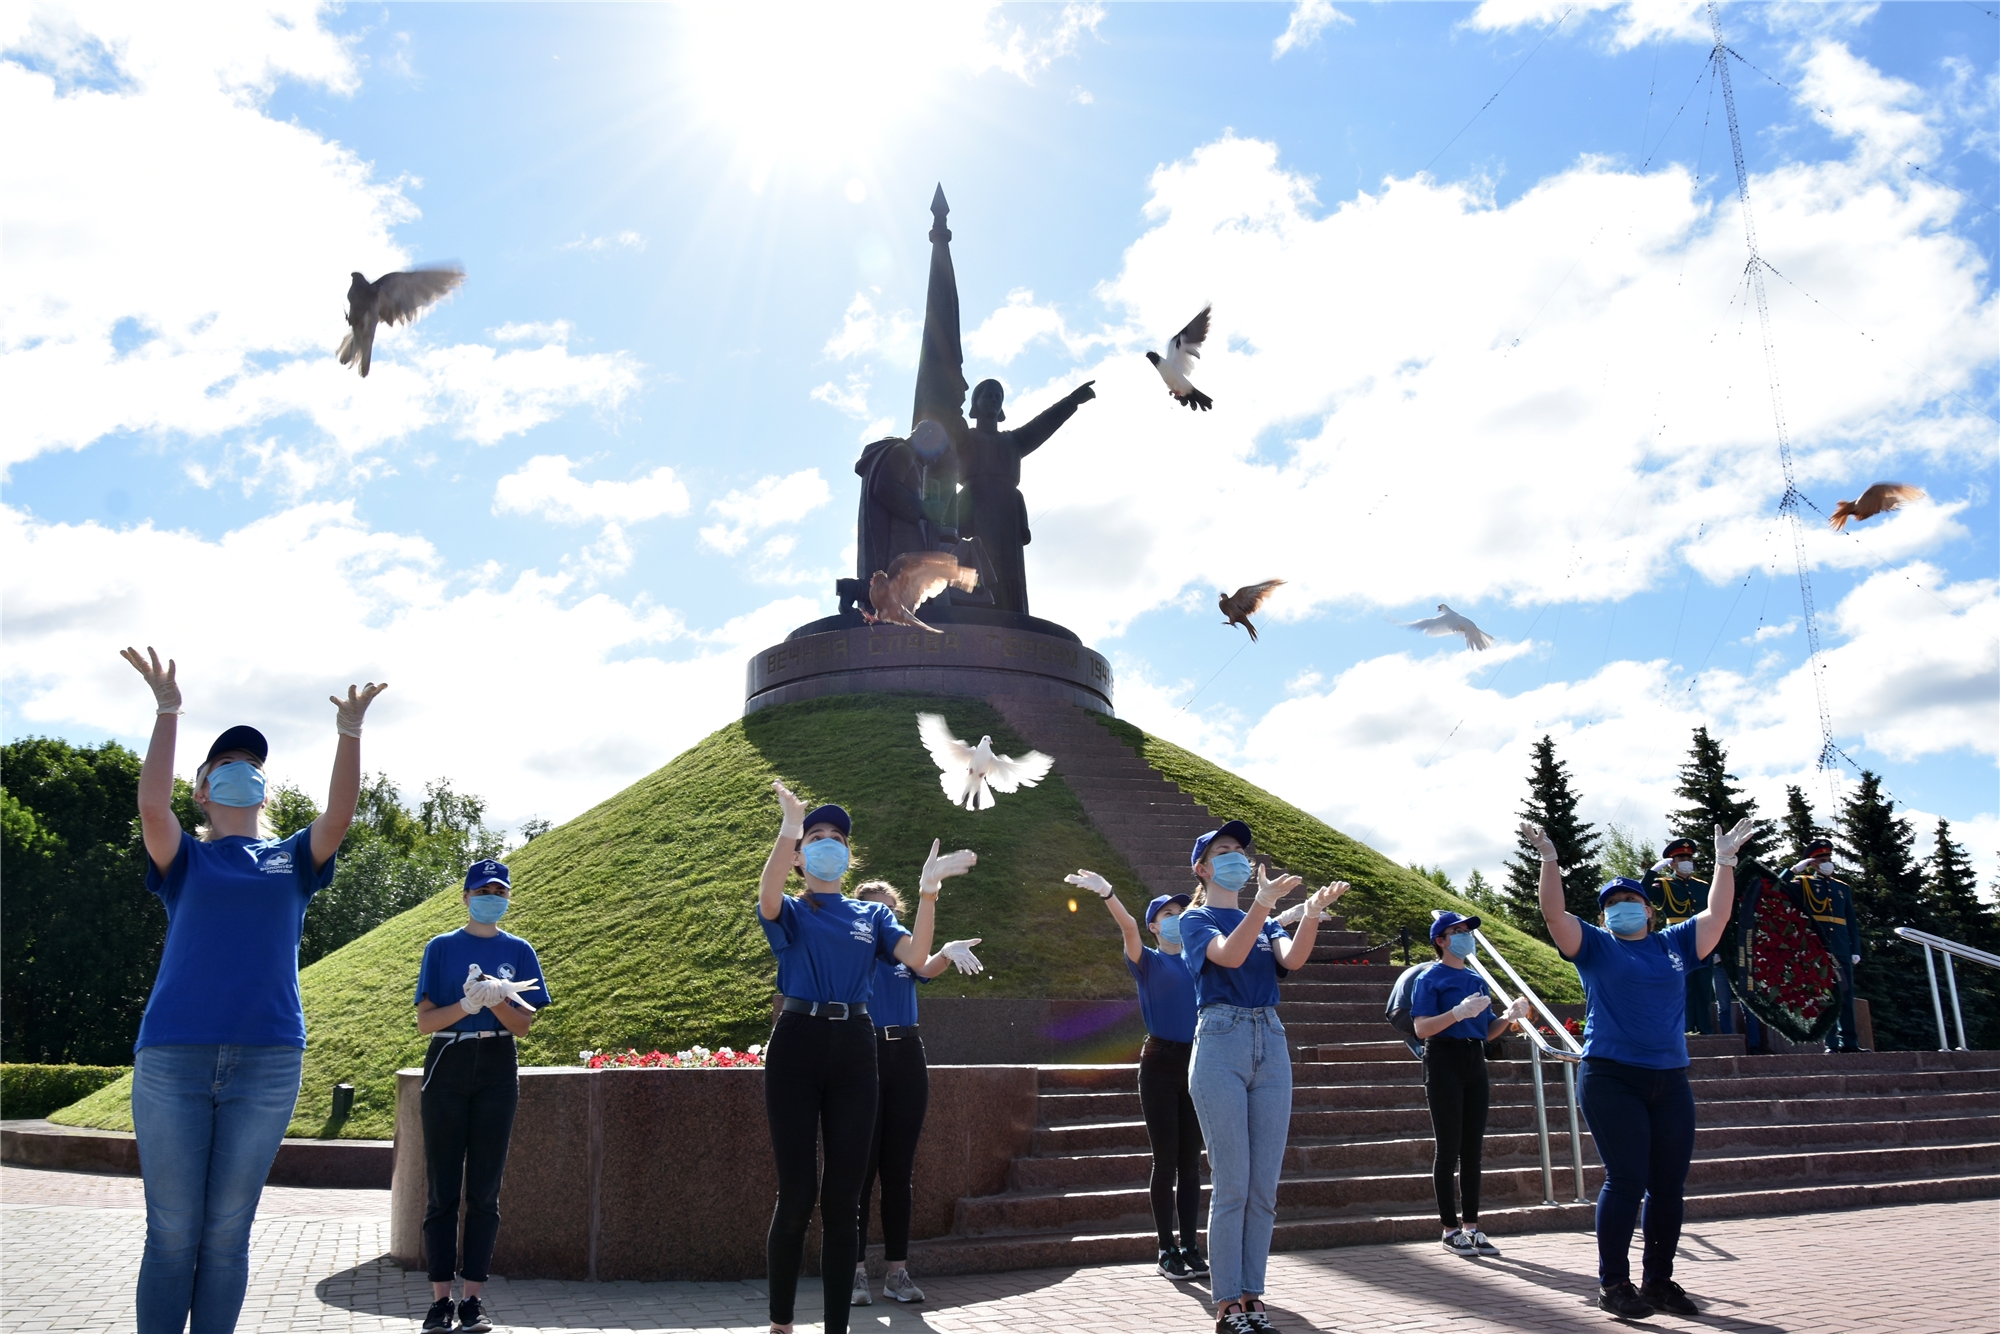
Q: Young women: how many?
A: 8